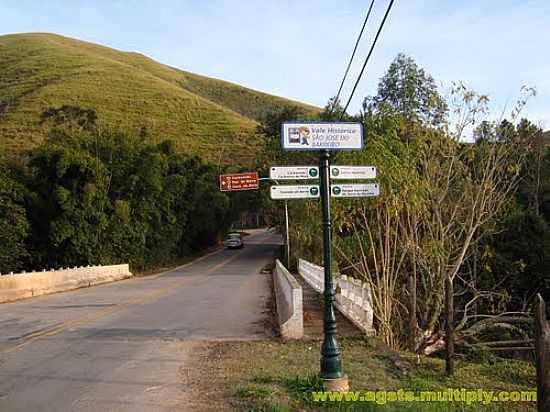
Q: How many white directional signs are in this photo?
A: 4